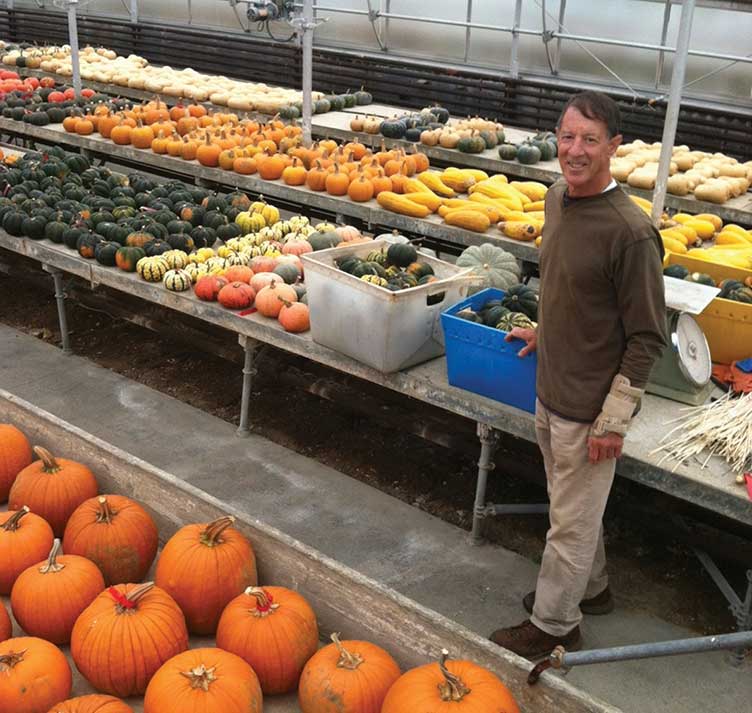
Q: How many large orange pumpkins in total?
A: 14